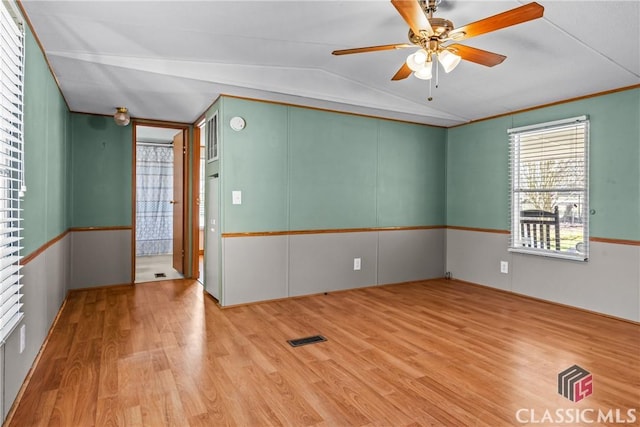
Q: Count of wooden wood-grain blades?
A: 5